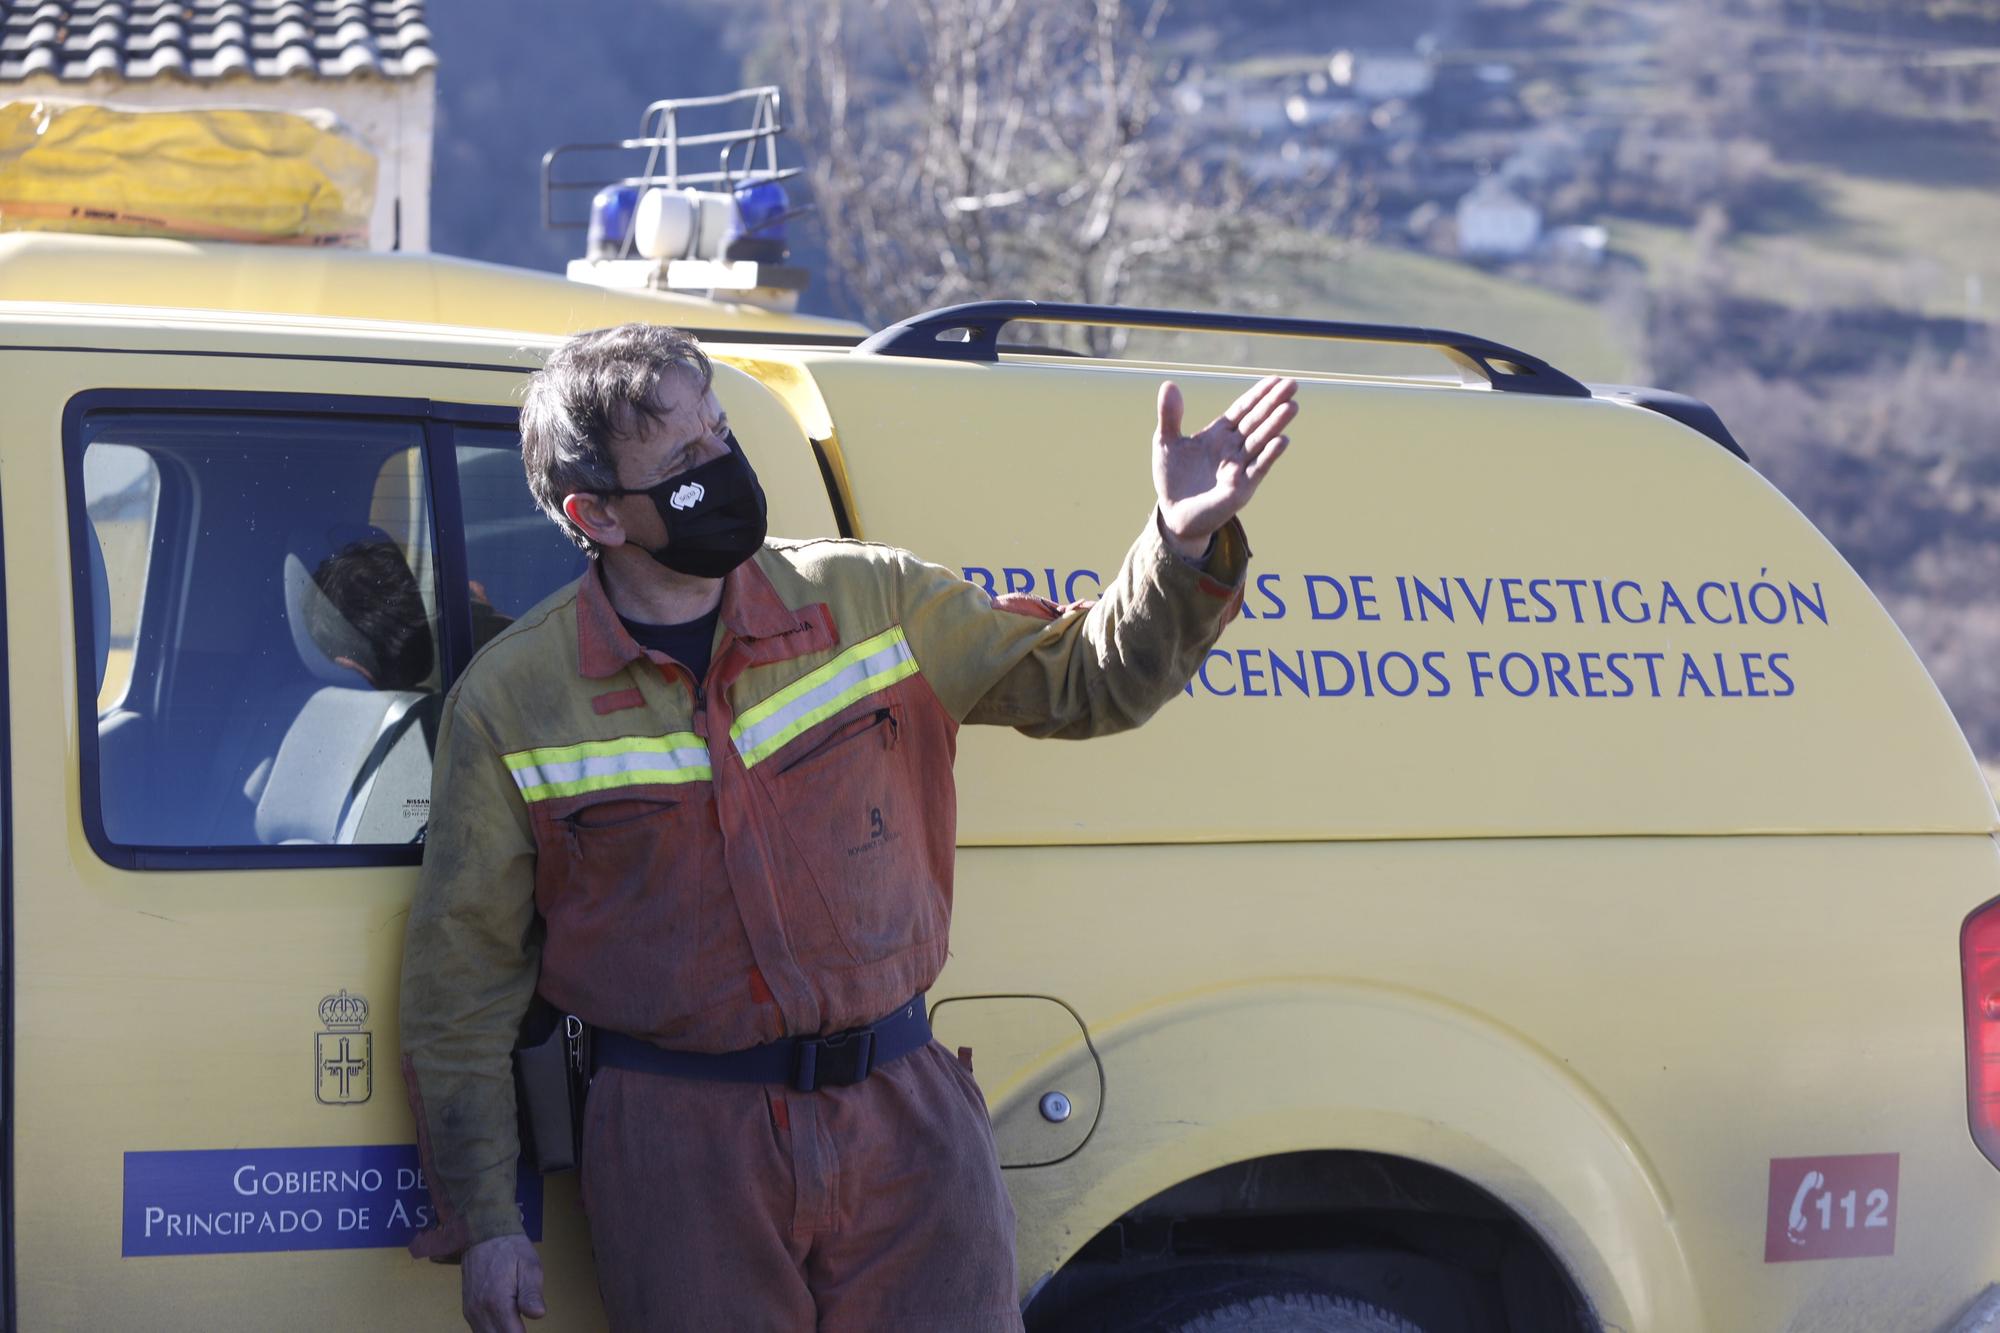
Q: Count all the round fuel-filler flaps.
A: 1